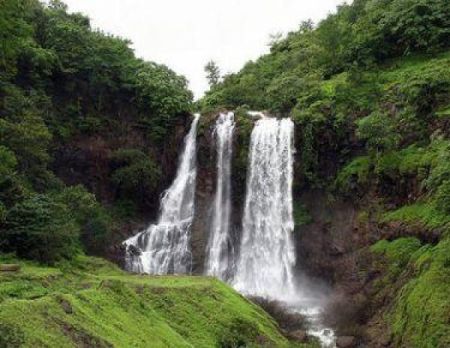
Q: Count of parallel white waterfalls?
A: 3